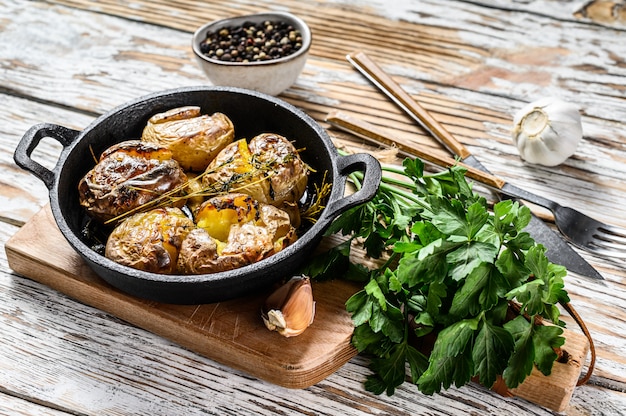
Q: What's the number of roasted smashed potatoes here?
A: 5